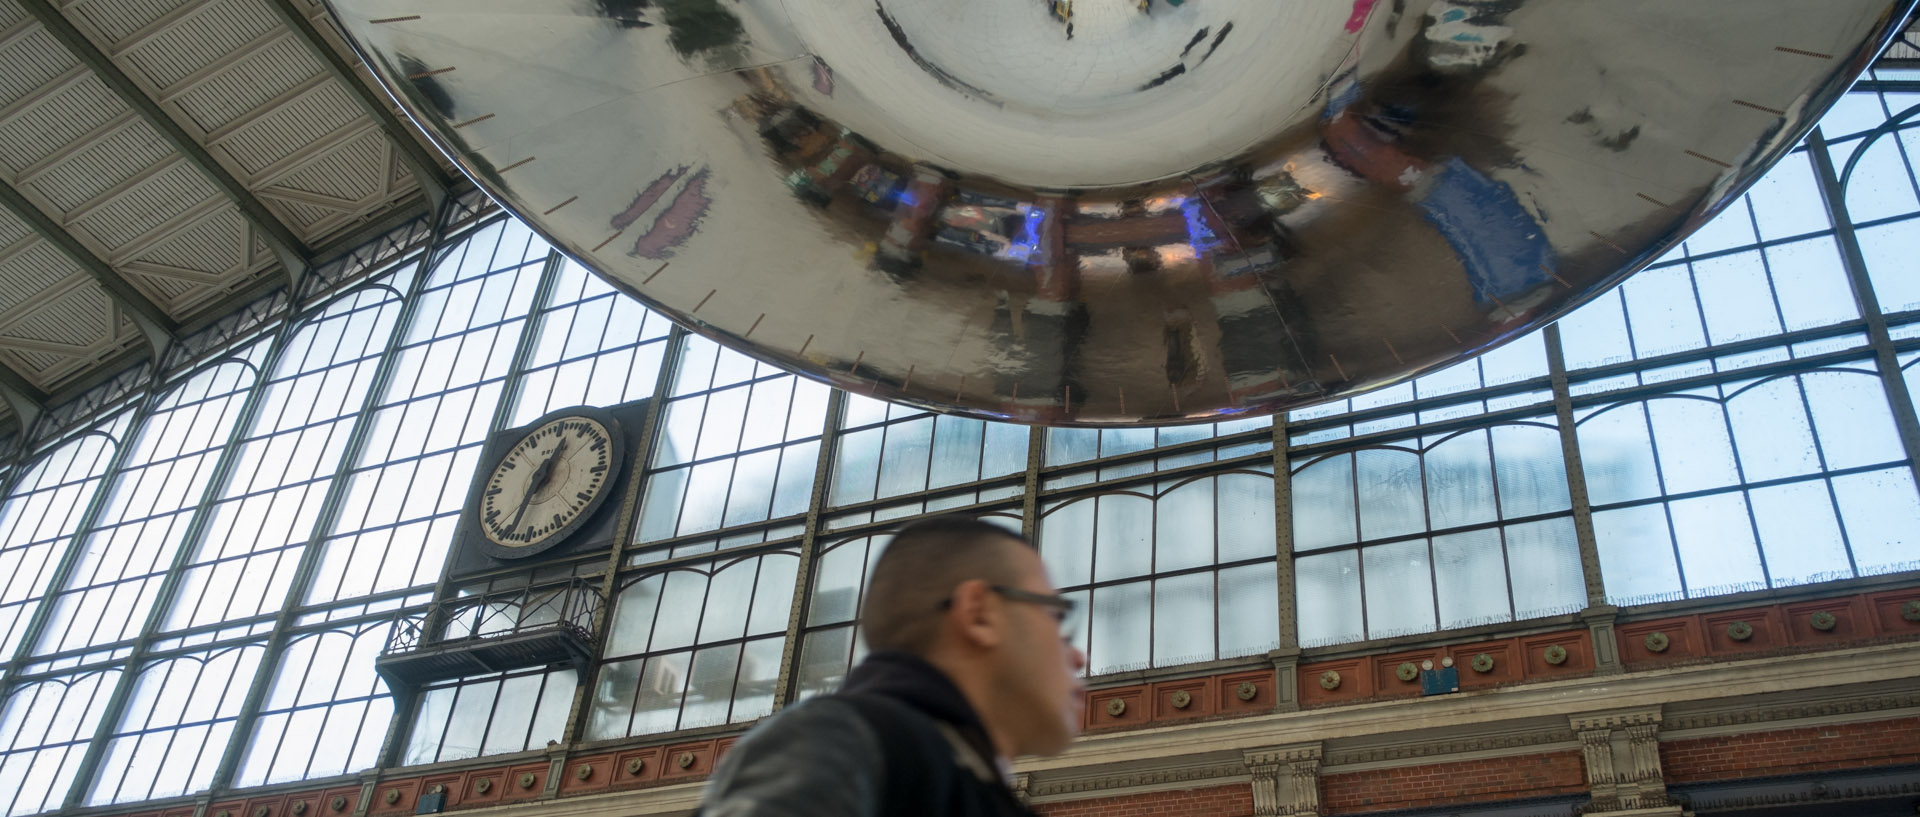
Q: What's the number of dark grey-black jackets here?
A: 1